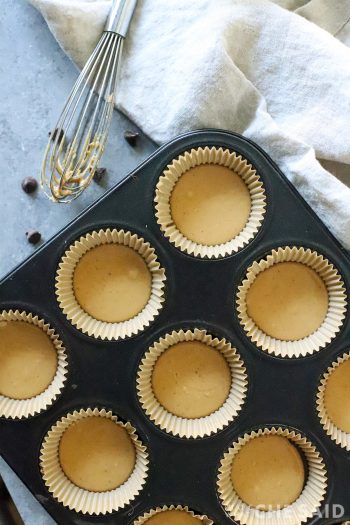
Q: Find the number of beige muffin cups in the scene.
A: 9